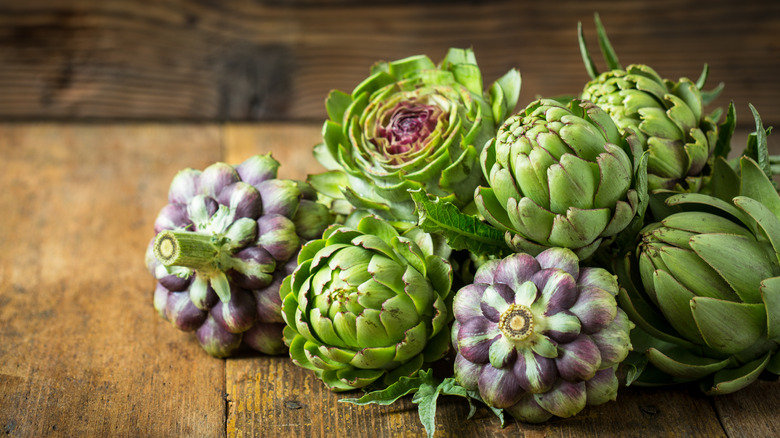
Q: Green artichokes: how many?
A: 5